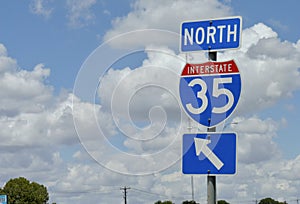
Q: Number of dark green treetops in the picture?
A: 5